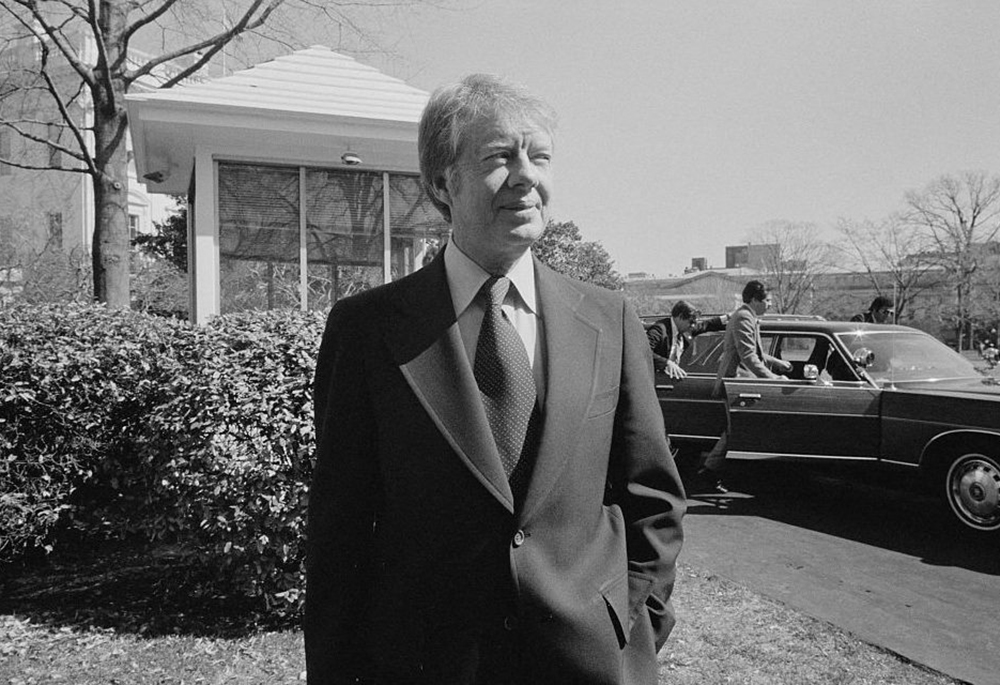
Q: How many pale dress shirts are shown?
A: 2